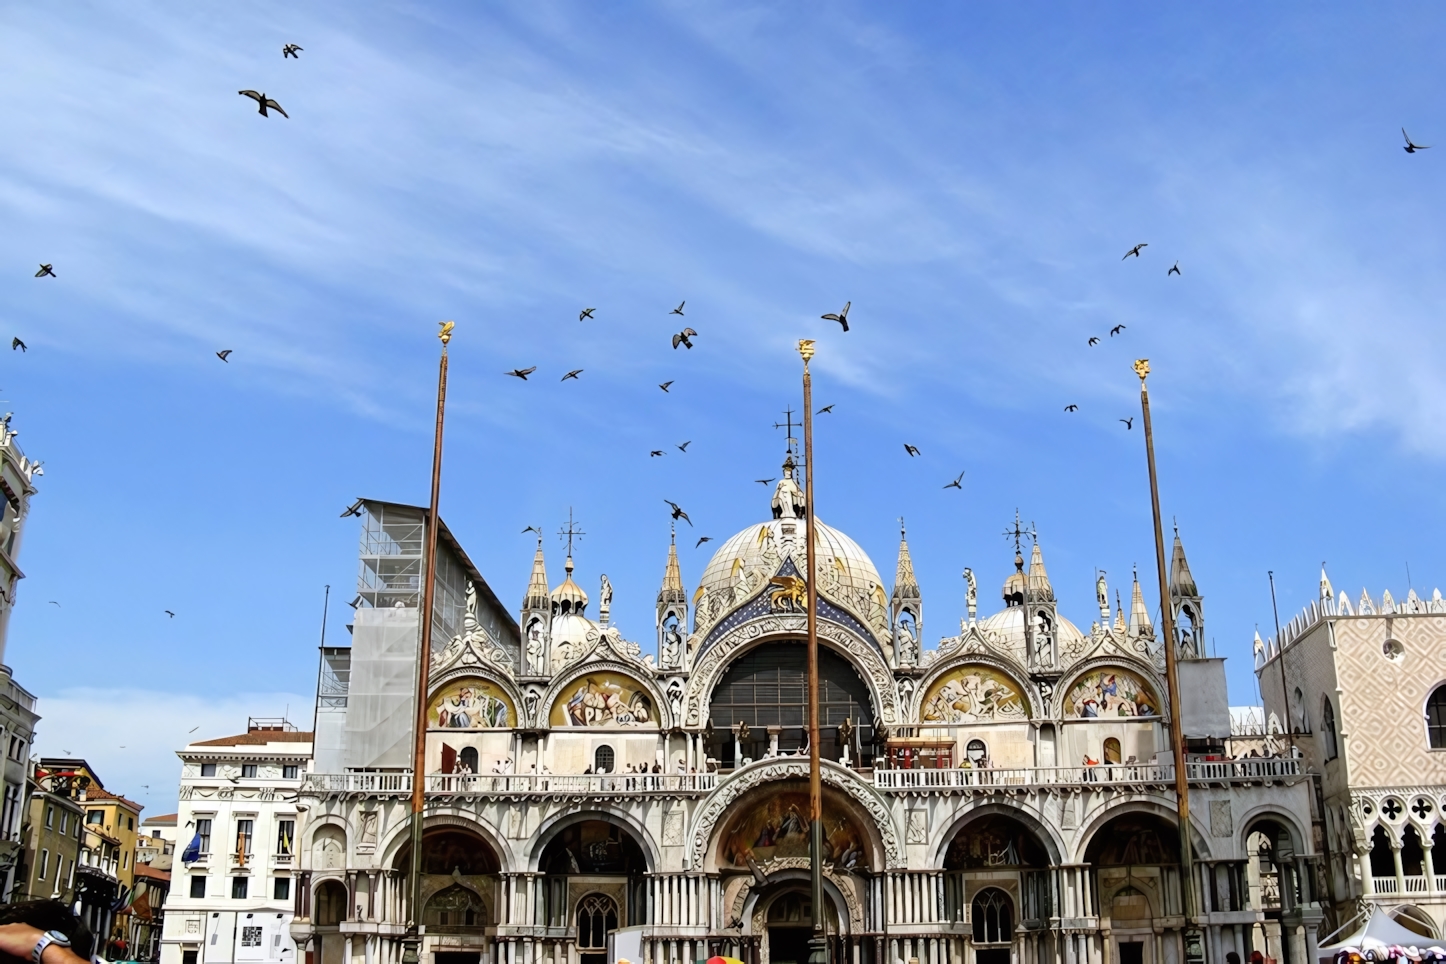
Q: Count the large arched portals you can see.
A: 5